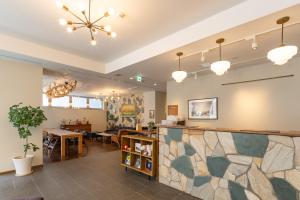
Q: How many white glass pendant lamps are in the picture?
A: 3